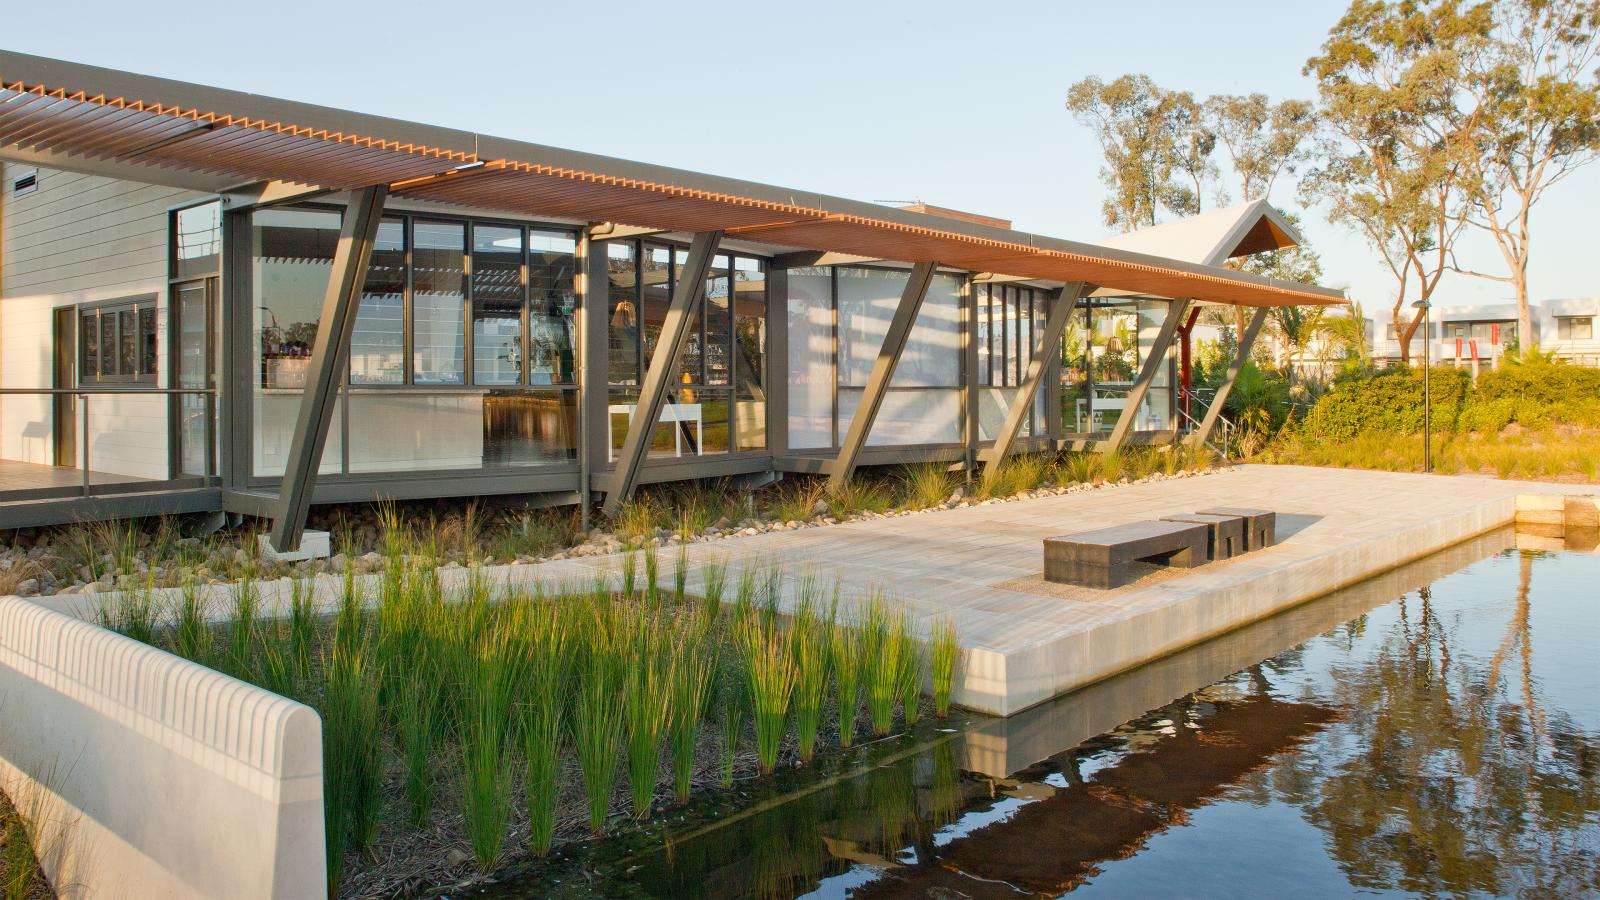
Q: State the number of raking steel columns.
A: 6